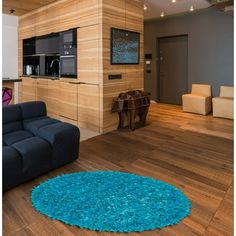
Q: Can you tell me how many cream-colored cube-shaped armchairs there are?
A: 2